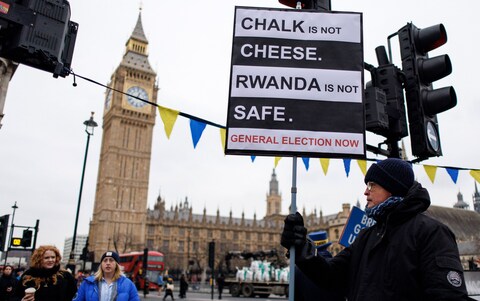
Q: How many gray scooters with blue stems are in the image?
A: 0